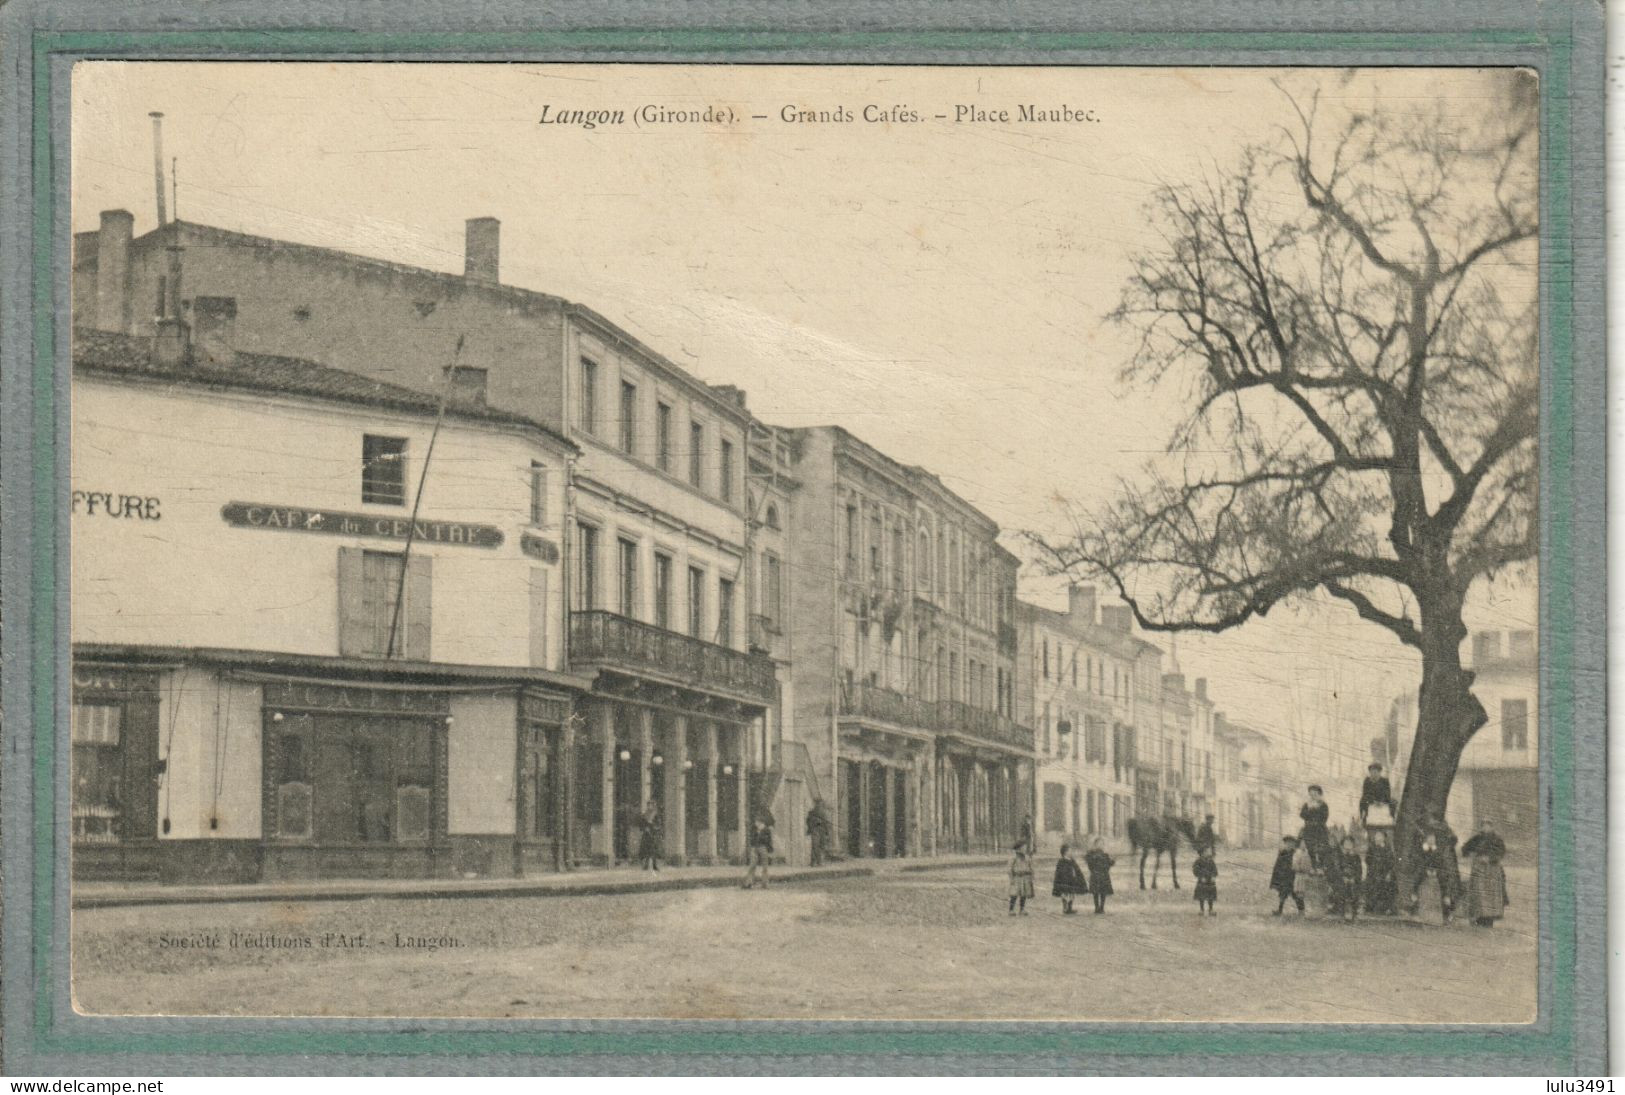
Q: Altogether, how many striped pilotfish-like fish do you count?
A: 0